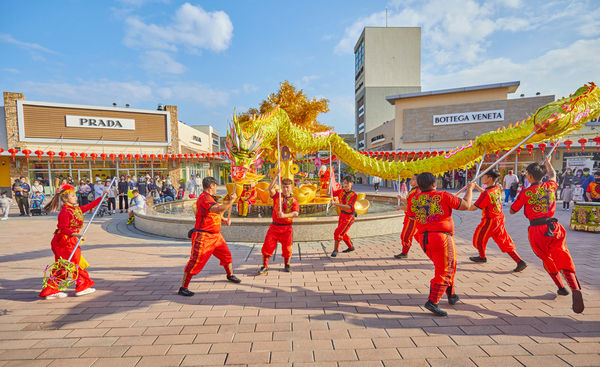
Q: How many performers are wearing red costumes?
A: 8